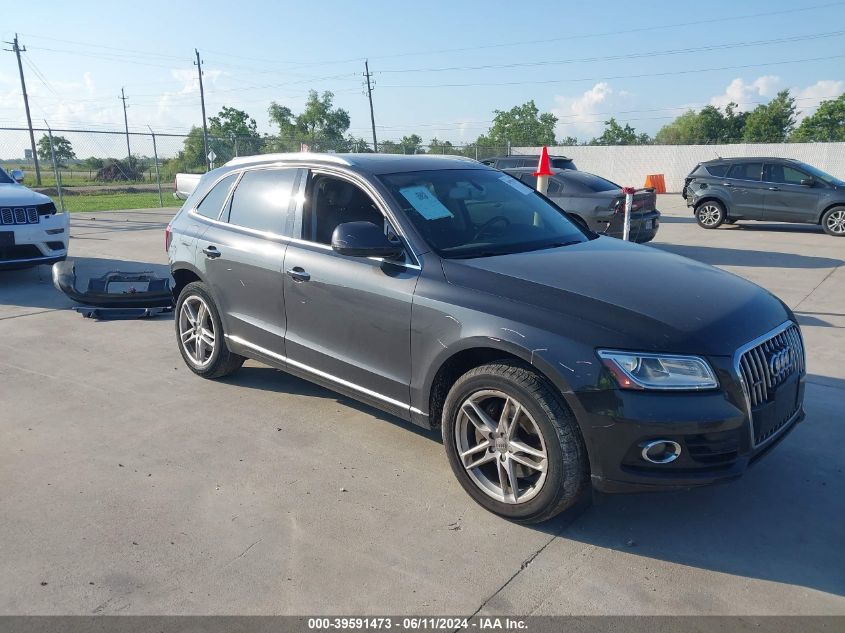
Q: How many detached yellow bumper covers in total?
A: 0